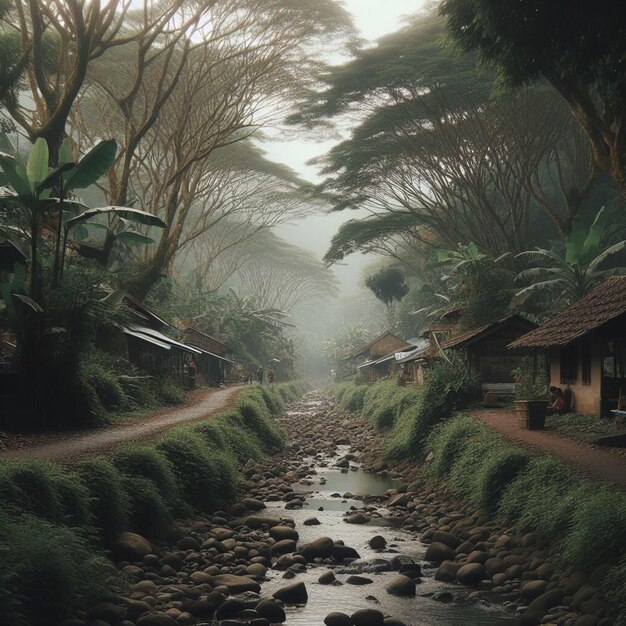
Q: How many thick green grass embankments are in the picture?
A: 2